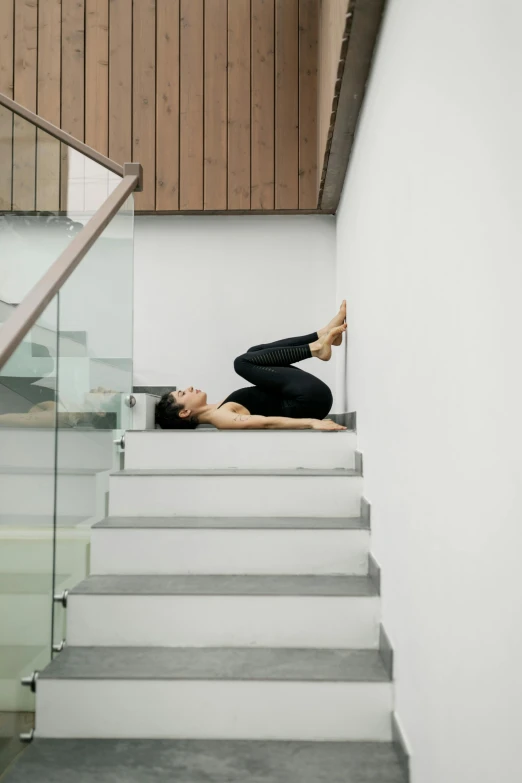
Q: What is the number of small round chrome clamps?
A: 6